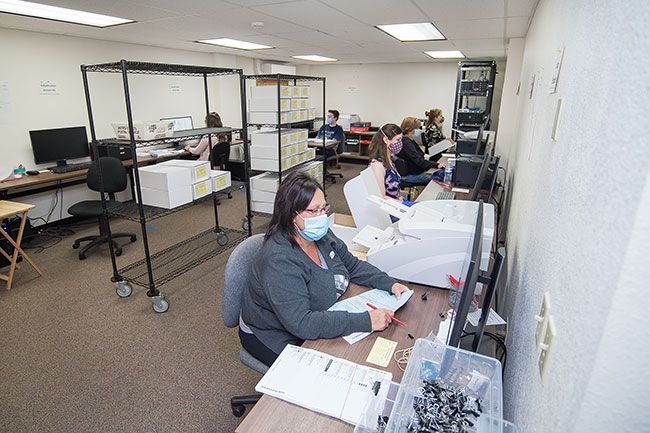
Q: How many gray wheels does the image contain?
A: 4